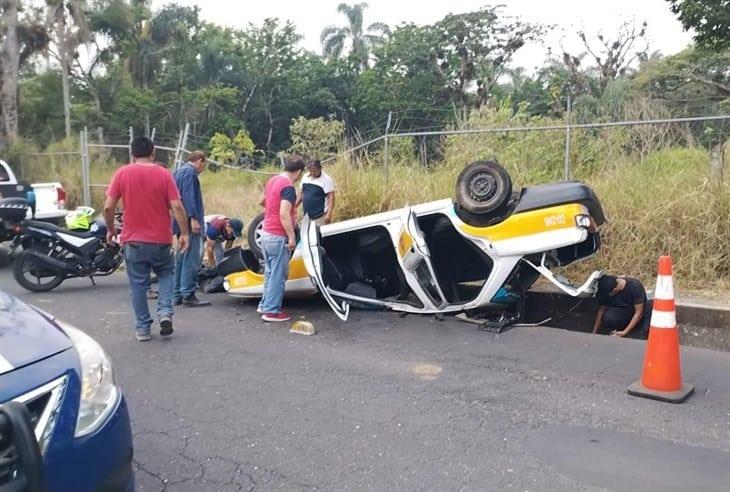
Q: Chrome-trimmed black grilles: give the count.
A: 1